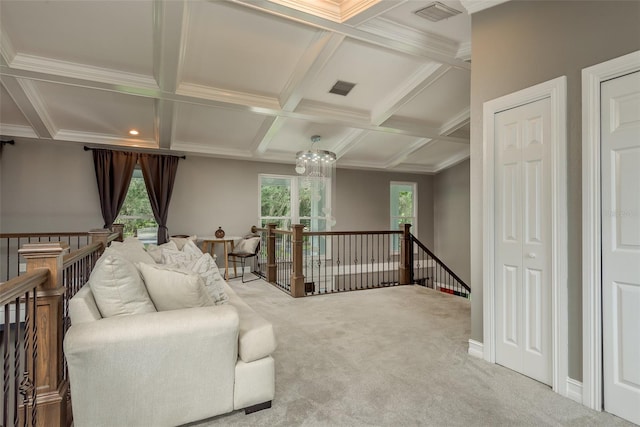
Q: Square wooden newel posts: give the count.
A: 6